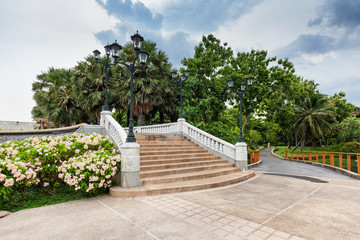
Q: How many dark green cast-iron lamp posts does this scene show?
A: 4